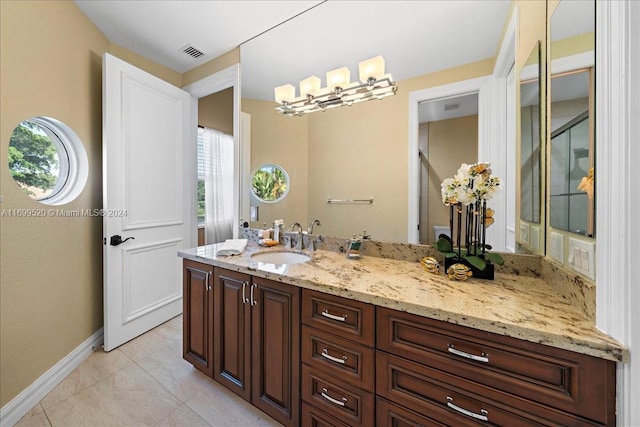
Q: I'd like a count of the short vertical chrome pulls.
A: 3